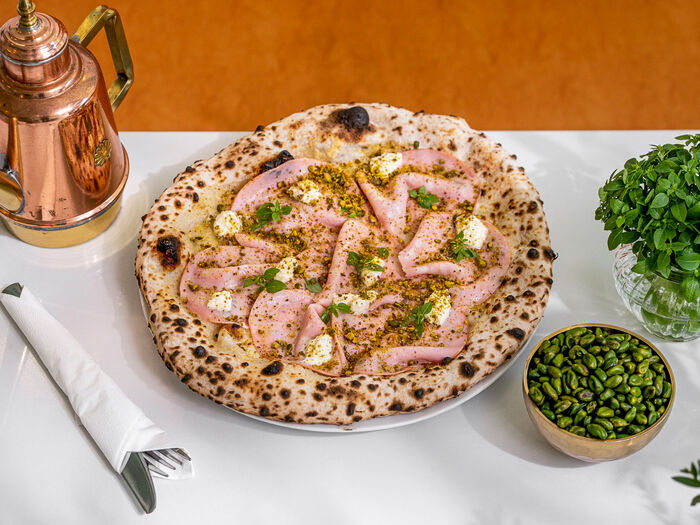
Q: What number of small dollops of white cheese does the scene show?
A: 10